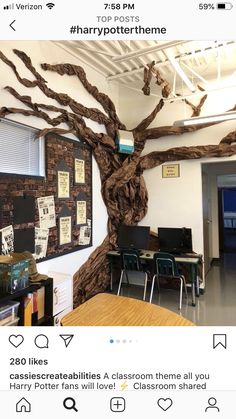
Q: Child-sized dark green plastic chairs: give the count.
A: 2